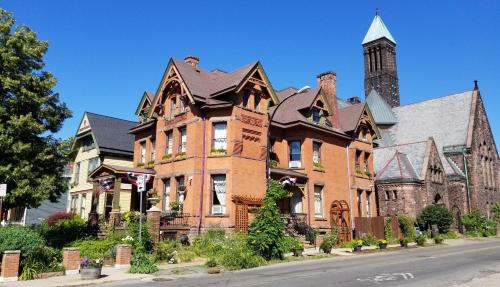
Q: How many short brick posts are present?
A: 3